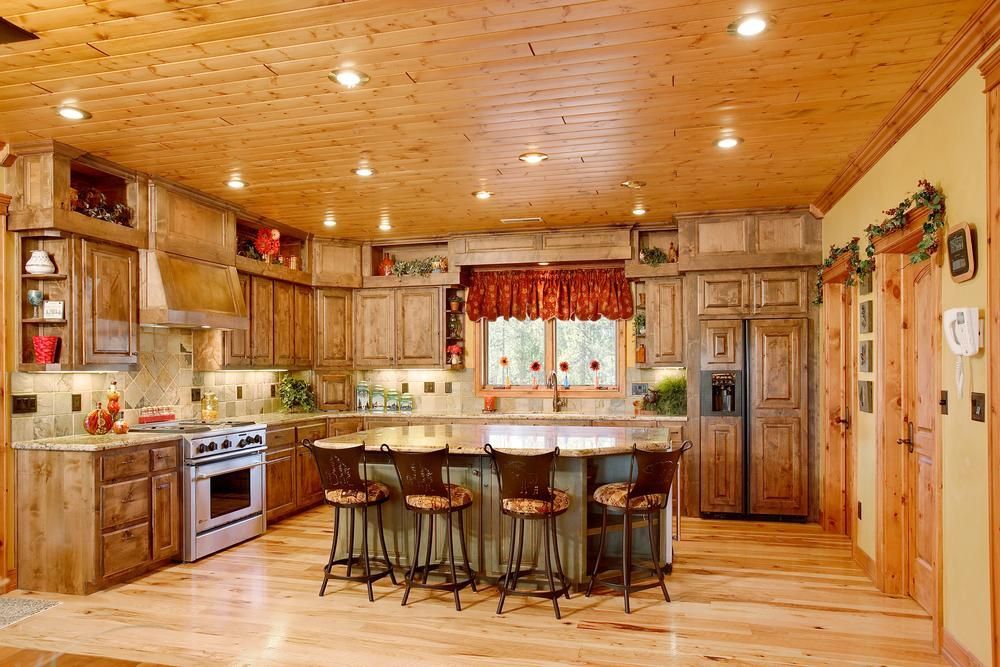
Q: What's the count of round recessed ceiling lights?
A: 12